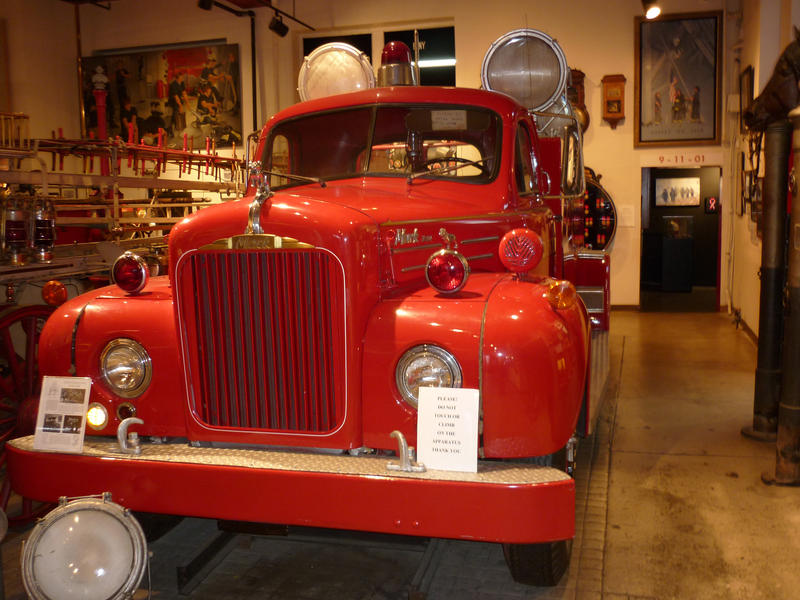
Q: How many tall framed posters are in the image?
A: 1